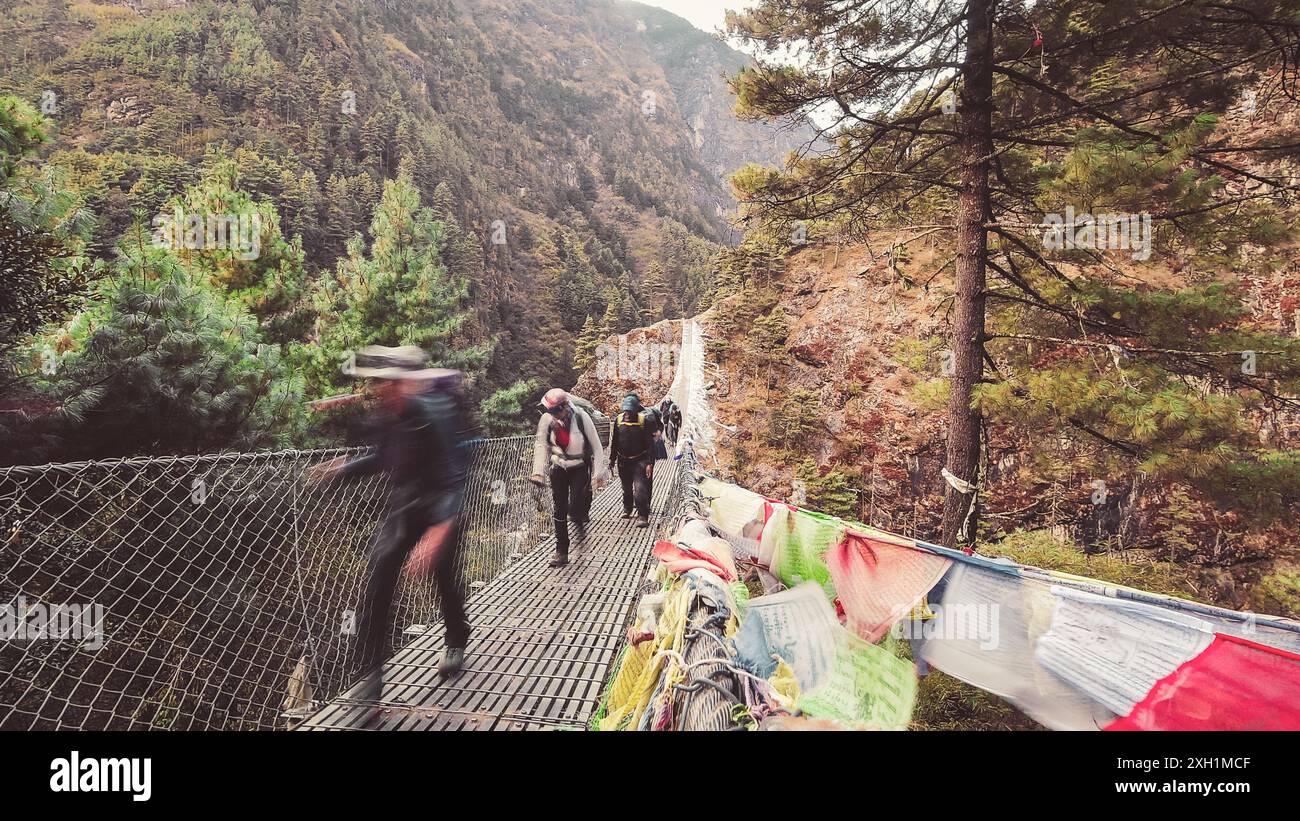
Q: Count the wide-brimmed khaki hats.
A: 1